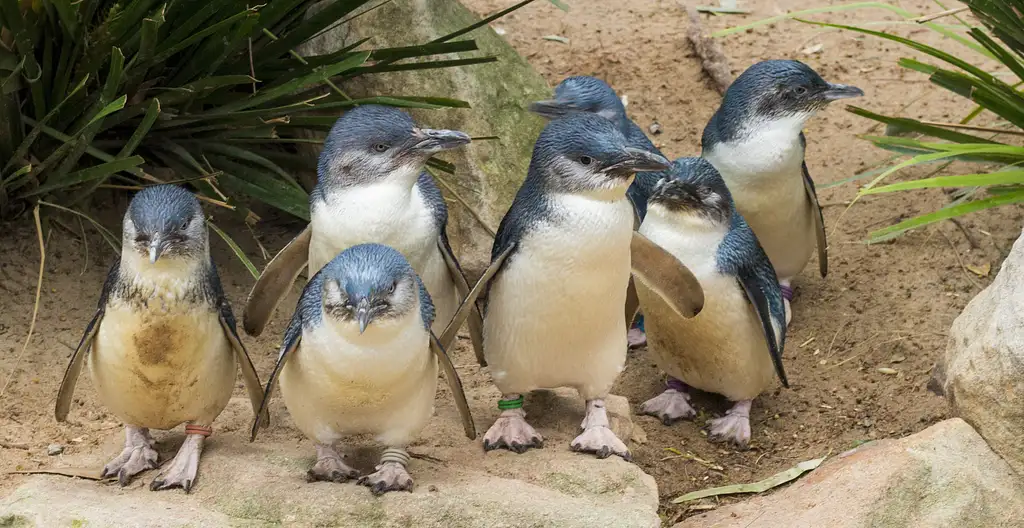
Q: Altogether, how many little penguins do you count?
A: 7